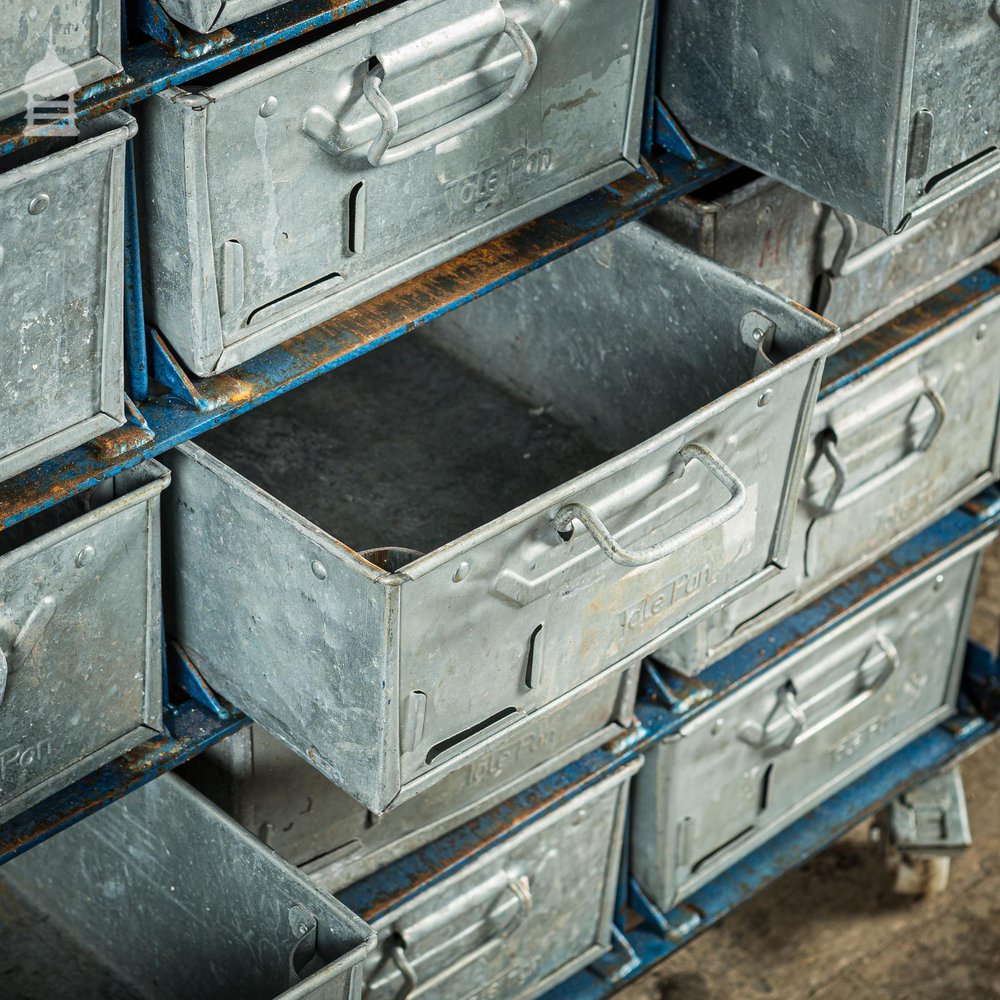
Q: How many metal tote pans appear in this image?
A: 13